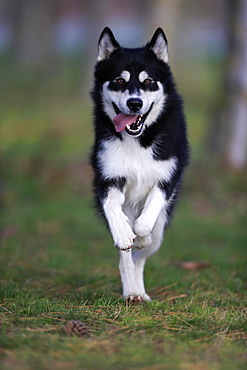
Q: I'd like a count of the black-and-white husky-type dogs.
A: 1